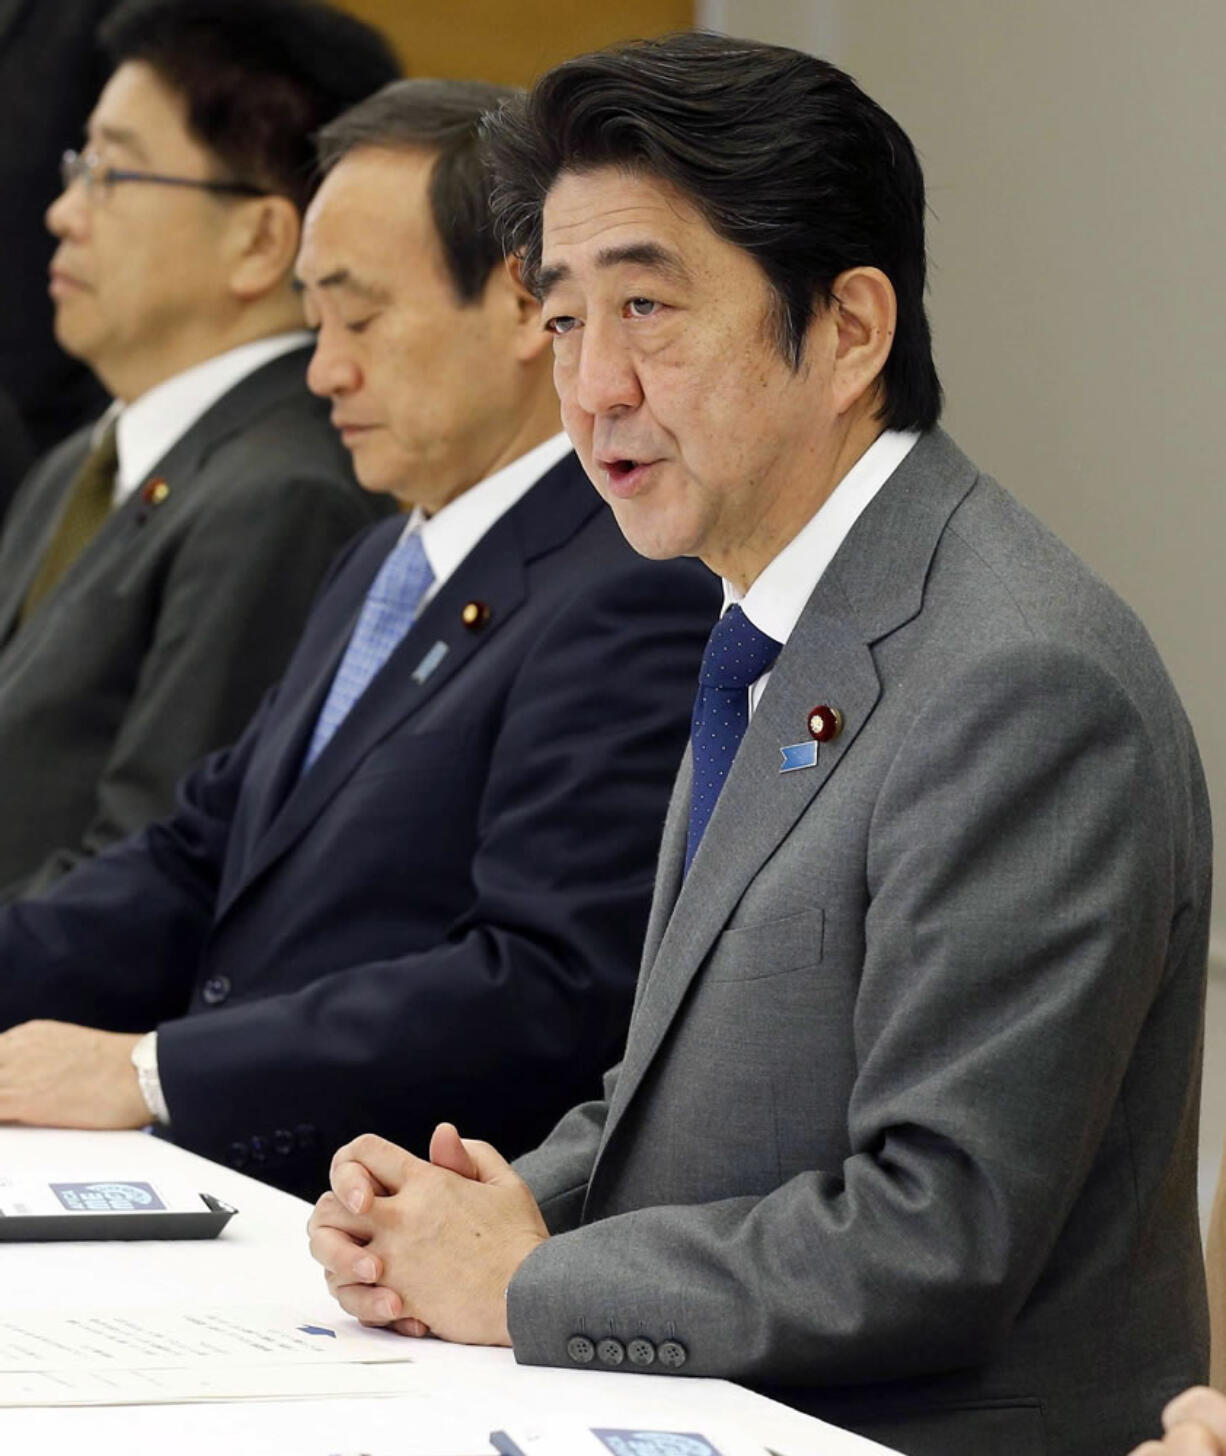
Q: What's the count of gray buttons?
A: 4